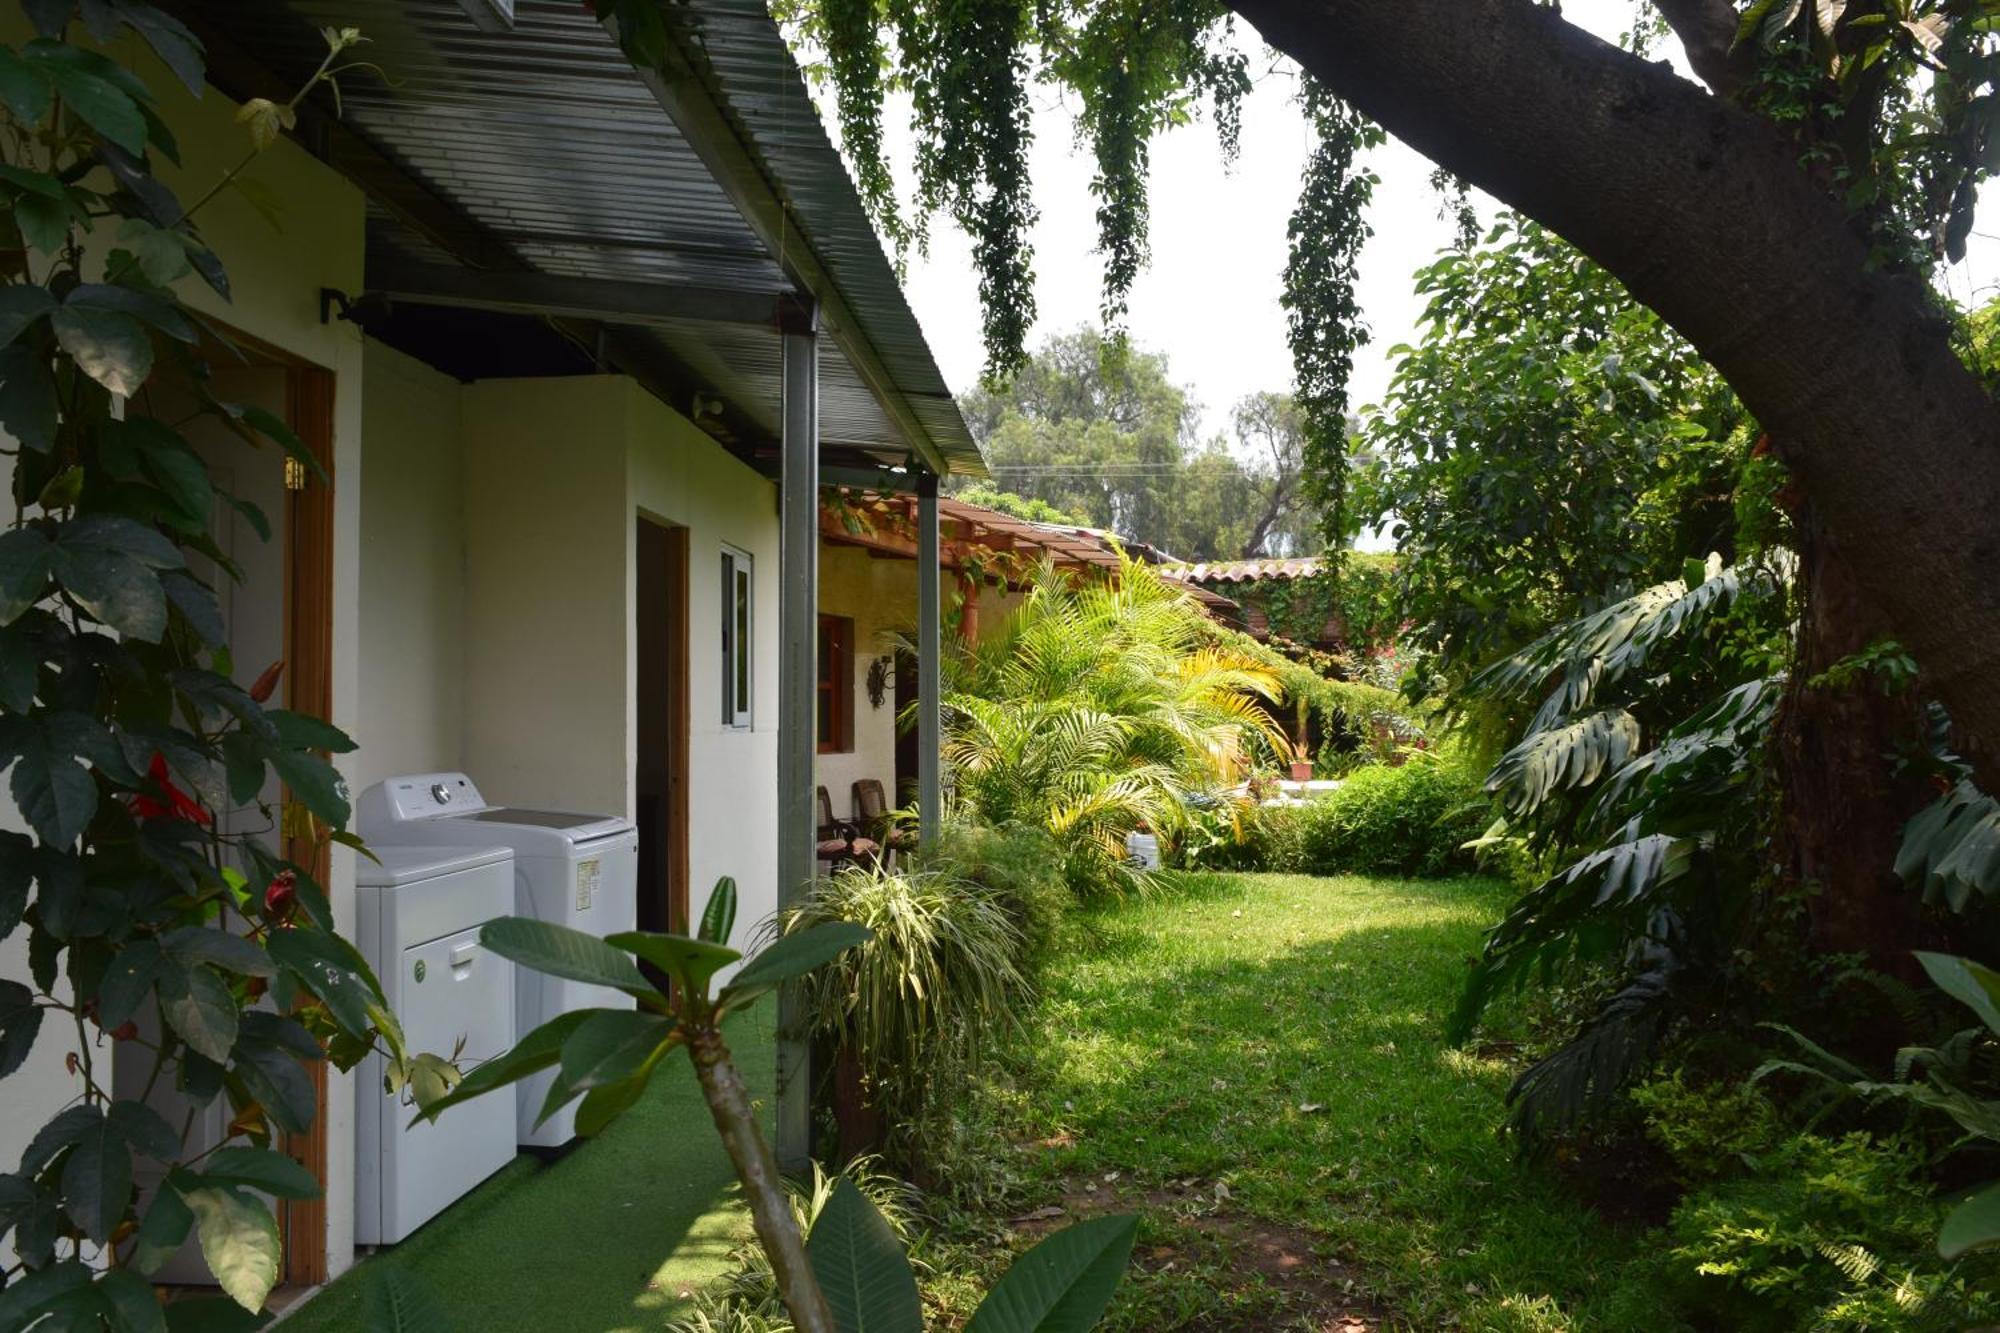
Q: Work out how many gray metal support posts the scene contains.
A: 2